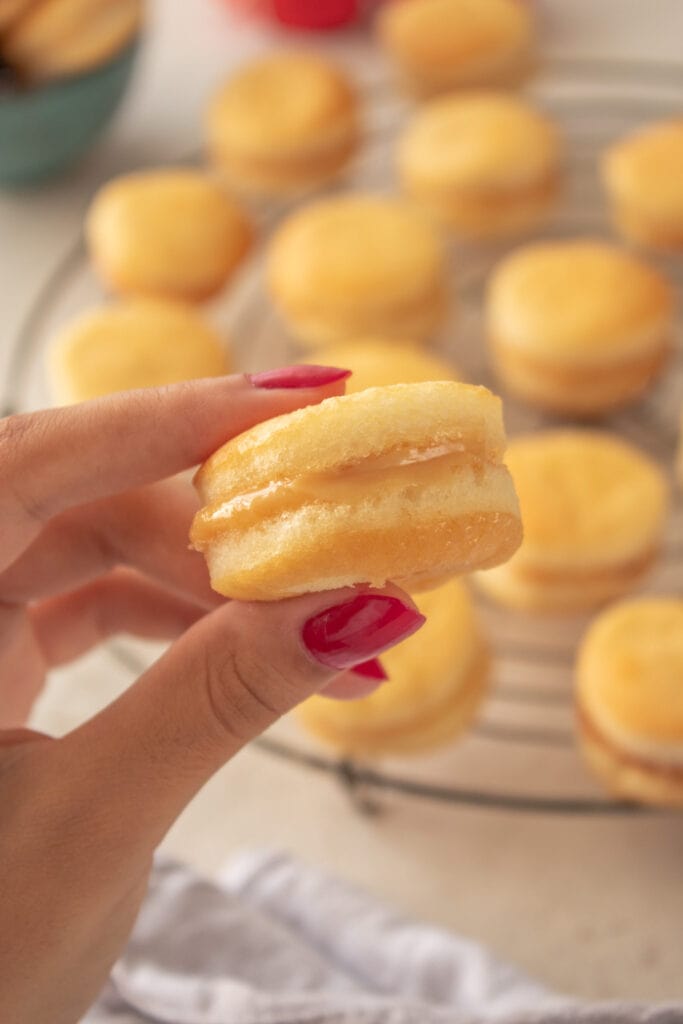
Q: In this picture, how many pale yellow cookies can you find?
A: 13